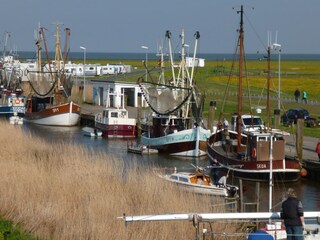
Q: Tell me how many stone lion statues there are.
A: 0